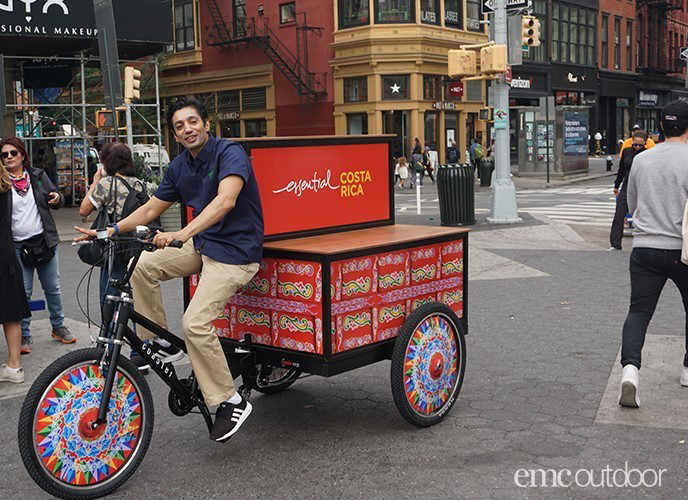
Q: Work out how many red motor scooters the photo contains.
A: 0